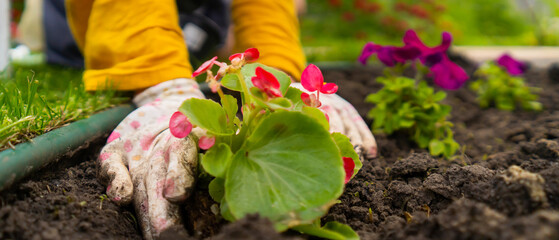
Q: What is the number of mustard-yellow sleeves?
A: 2